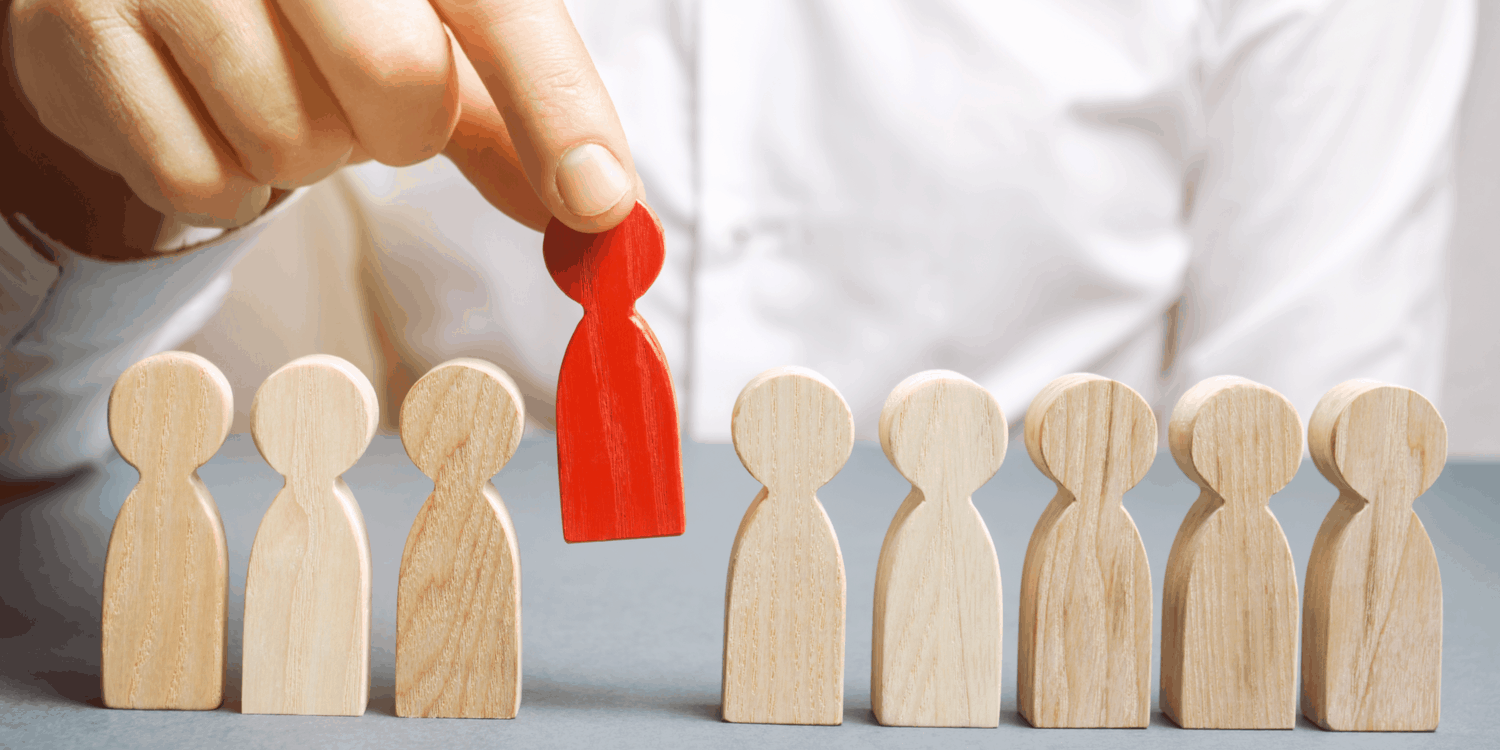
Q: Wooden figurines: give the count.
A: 9